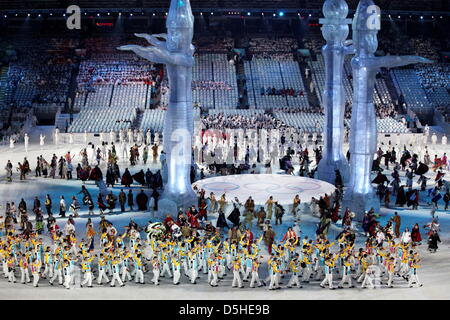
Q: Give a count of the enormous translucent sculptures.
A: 3